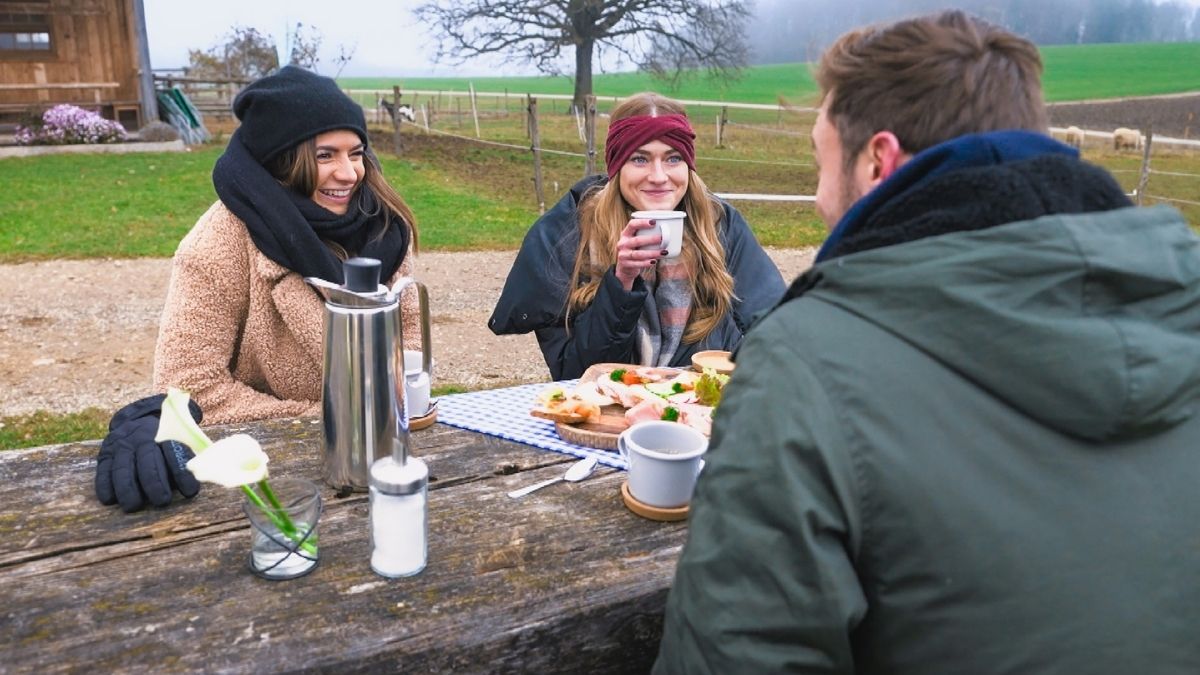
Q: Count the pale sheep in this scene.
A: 2